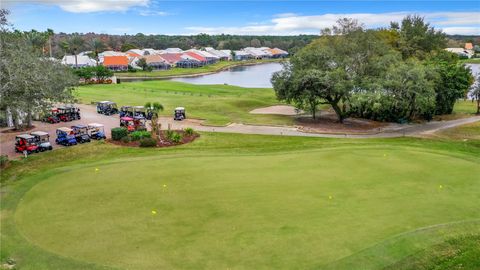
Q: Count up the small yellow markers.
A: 6